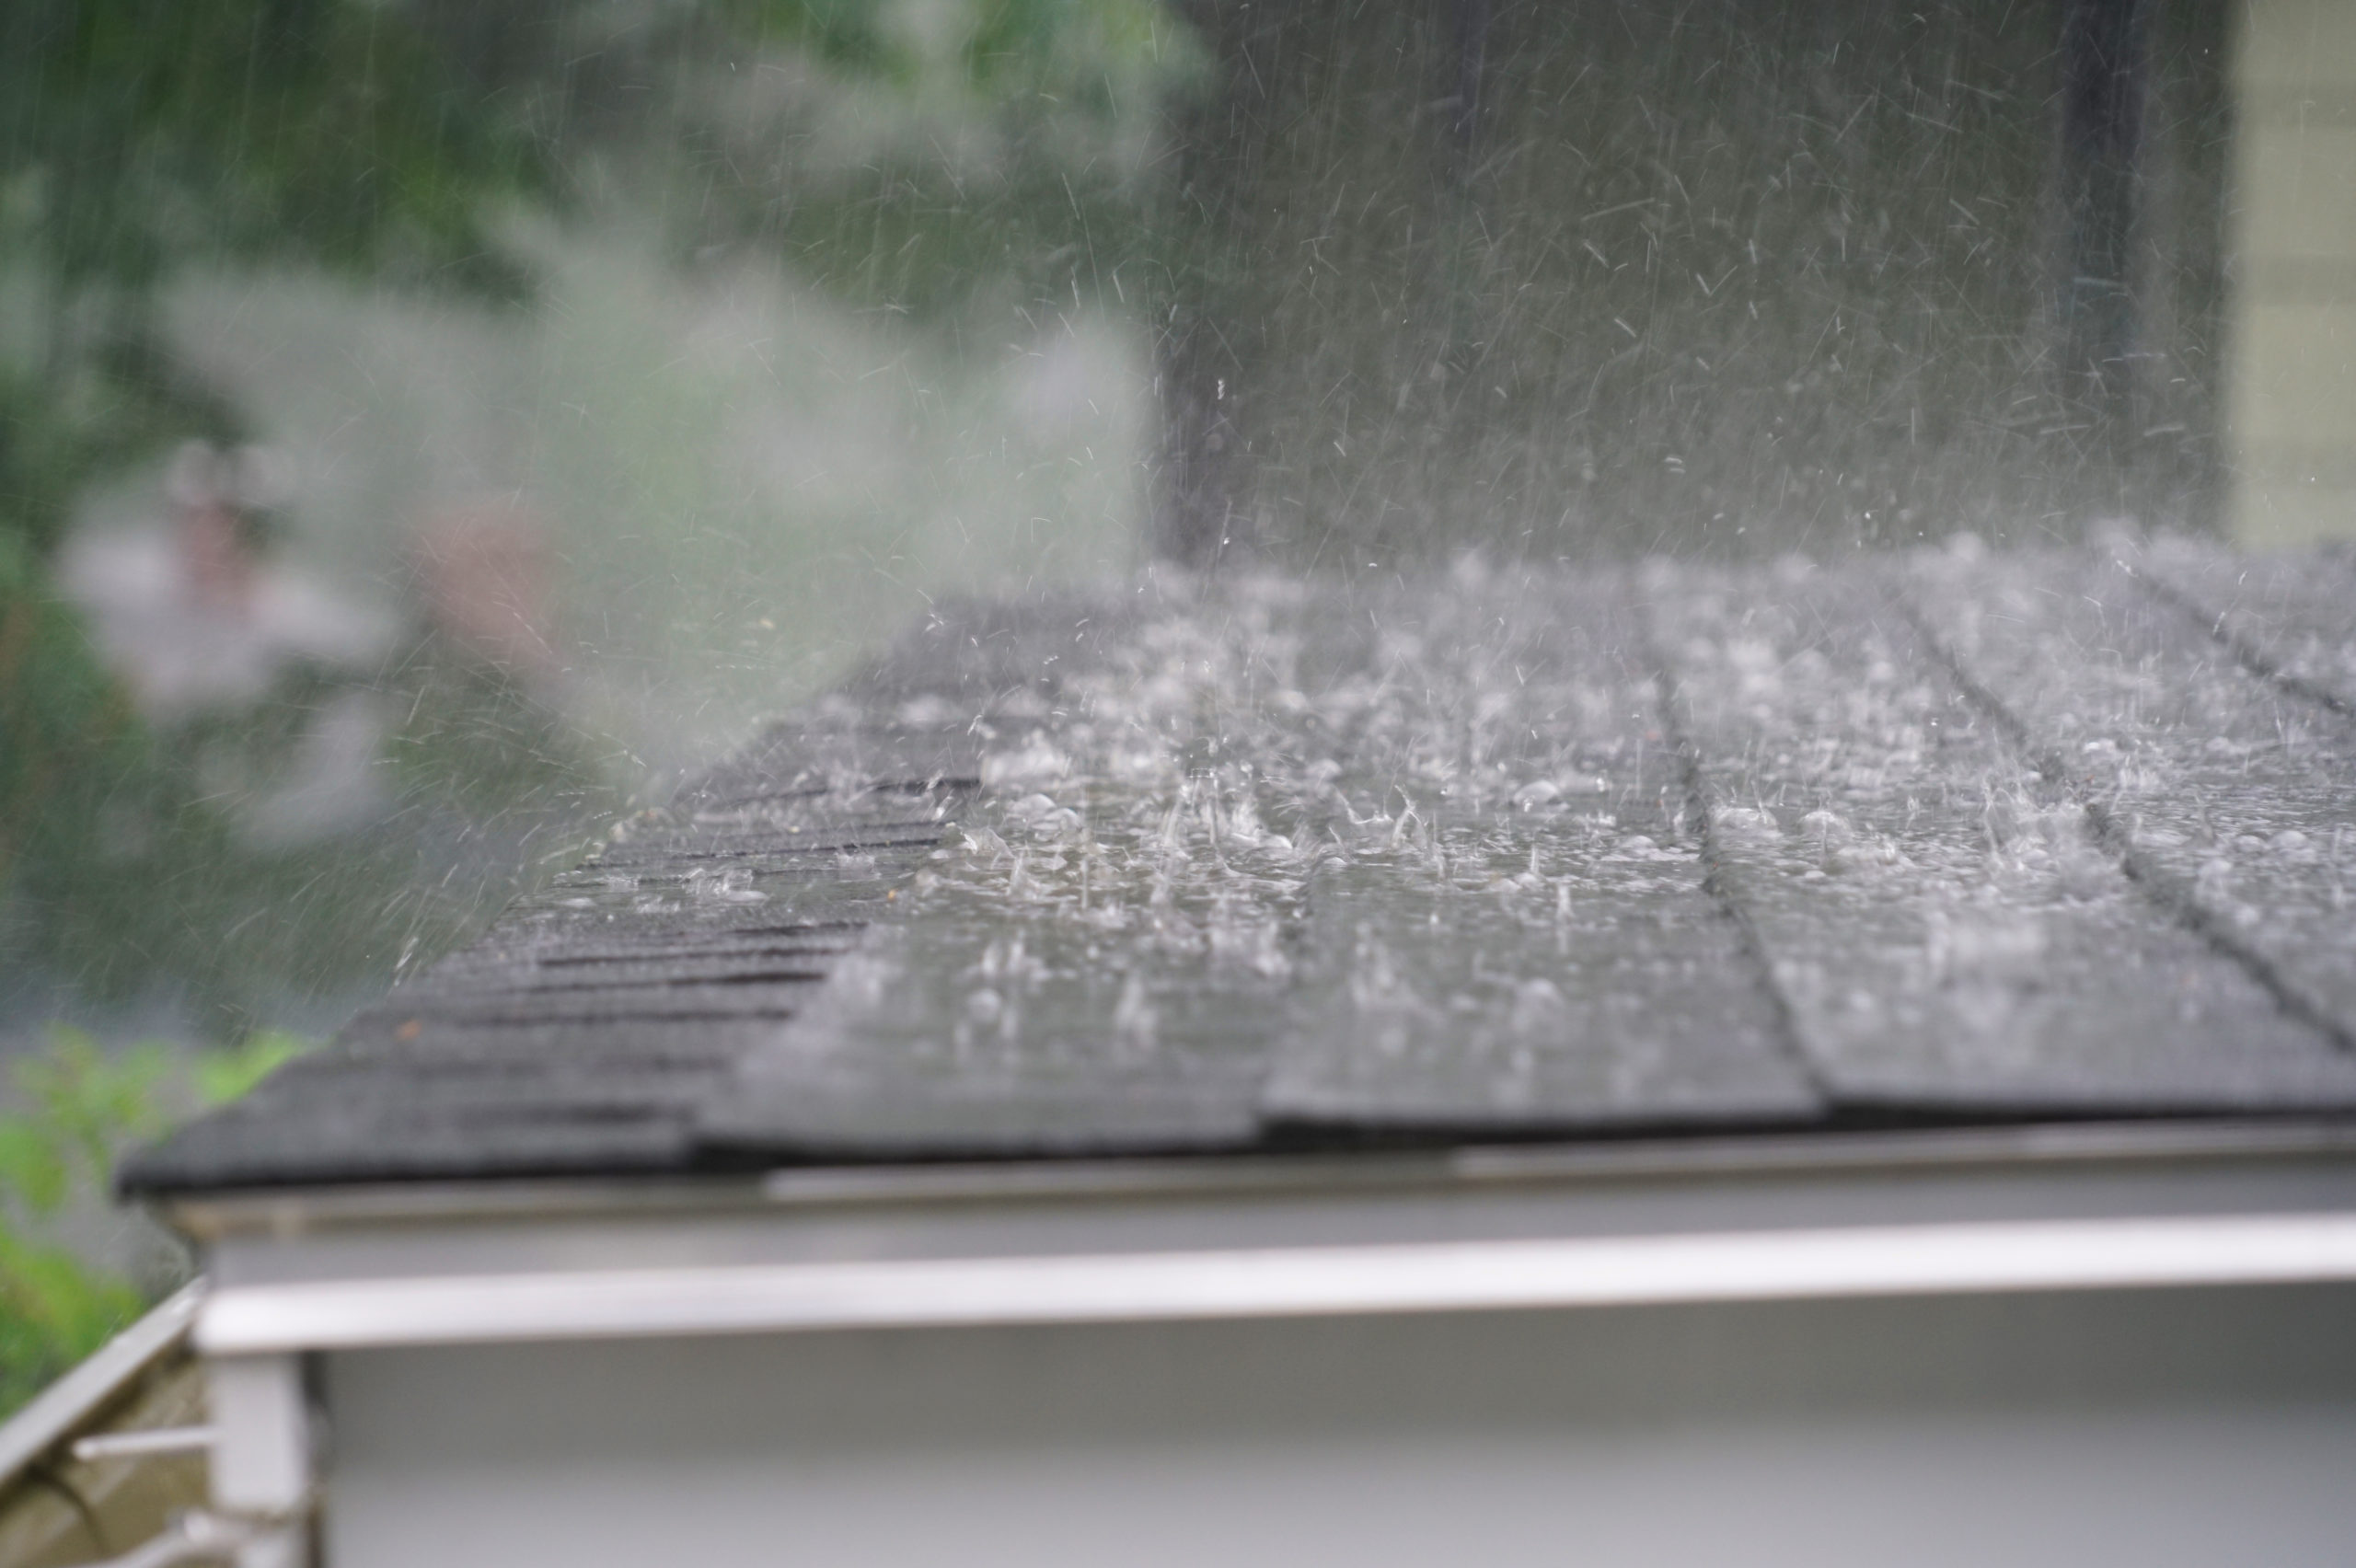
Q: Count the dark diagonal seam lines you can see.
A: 3